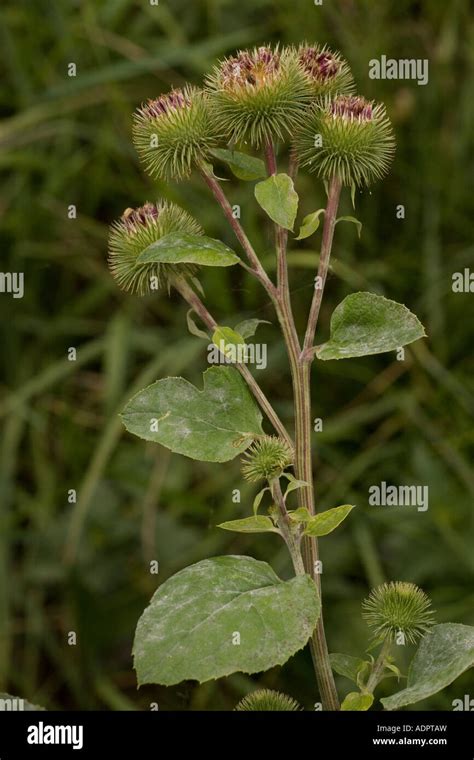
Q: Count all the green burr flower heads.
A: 8